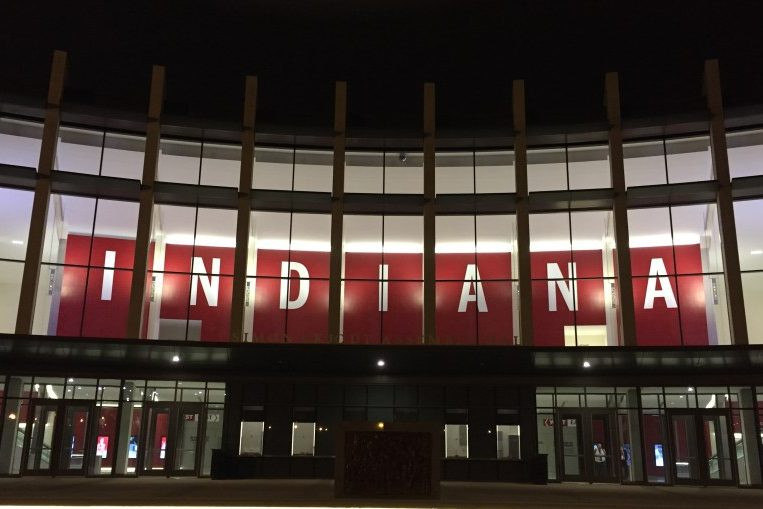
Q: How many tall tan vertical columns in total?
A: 8